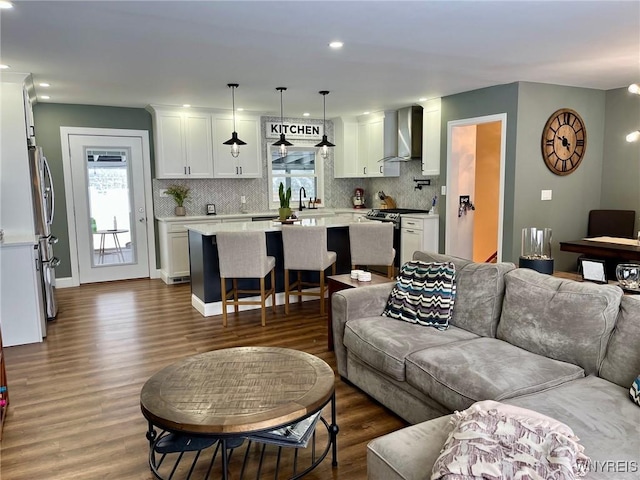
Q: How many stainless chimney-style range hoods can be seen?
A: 1